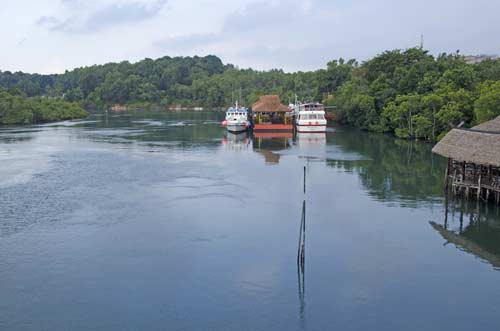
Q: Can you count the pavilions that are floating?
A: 1